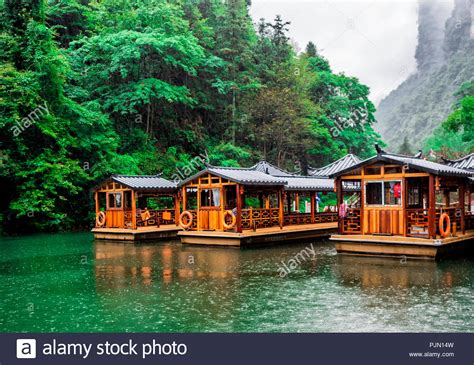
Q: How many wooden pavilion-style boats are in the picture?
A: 3